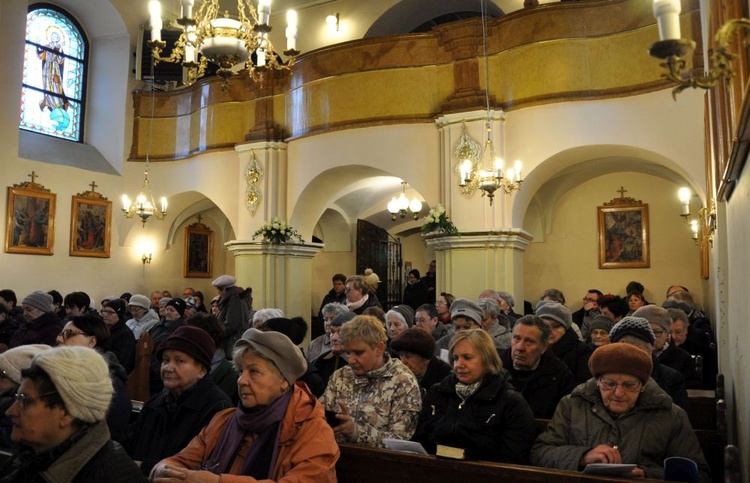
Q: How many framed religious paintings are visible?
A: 4